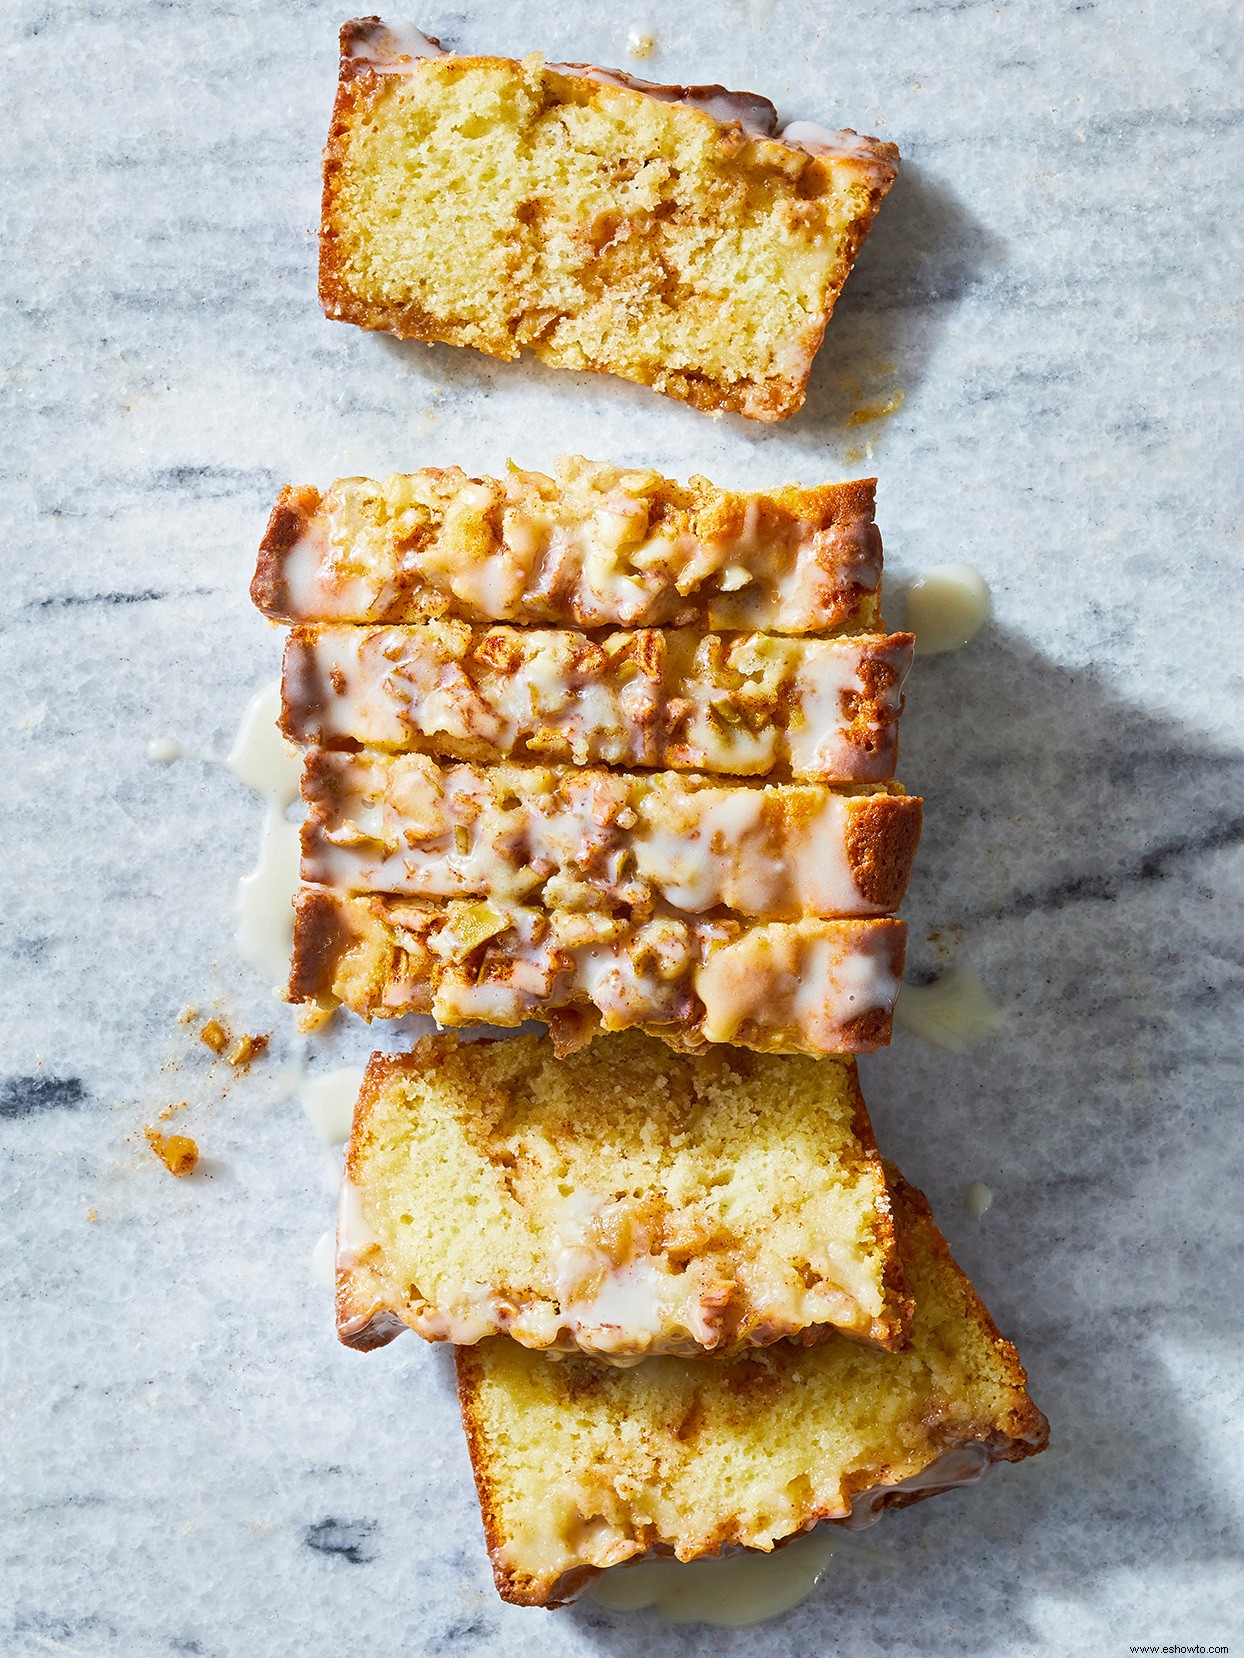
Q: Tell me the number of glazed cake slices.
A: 7